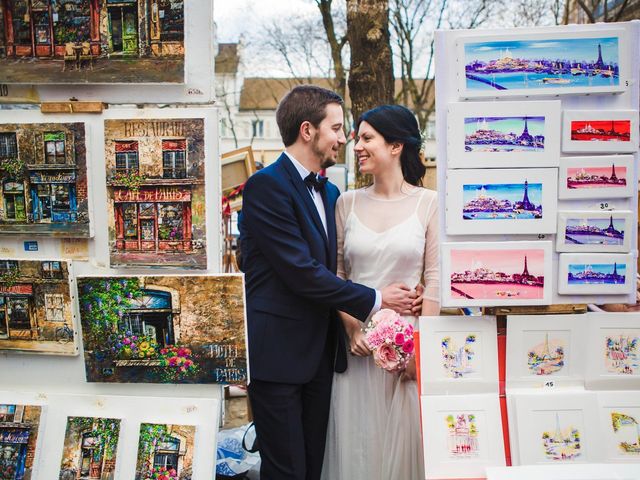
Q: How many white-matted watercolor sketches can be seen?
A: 6